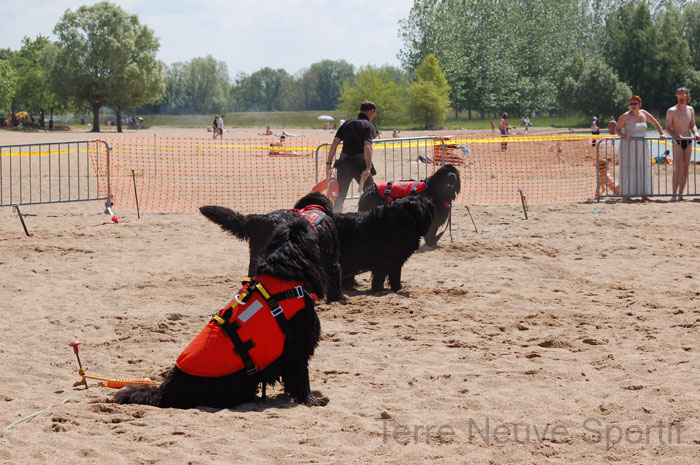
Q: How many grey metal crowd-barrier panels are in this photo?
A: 3